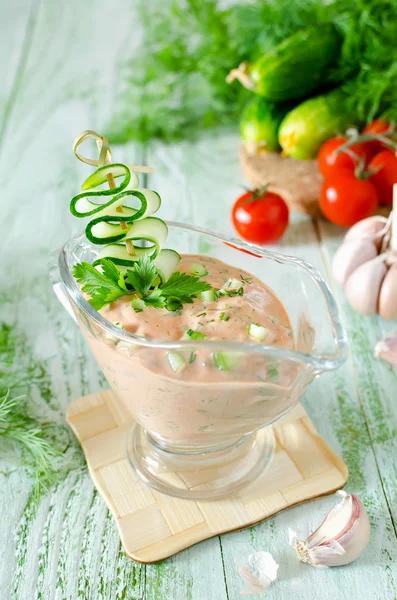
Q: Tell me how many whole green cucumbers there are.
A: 3